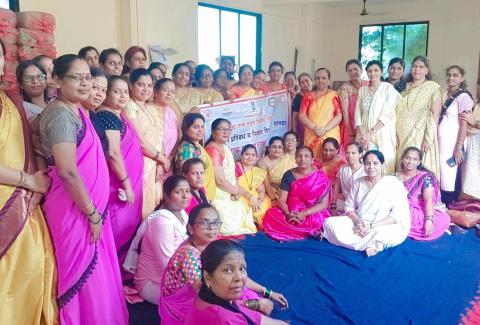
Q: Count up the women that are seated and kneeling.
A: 14